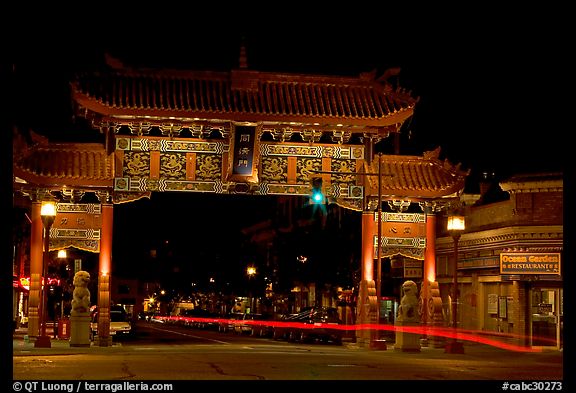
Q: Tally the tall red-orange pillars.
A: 4